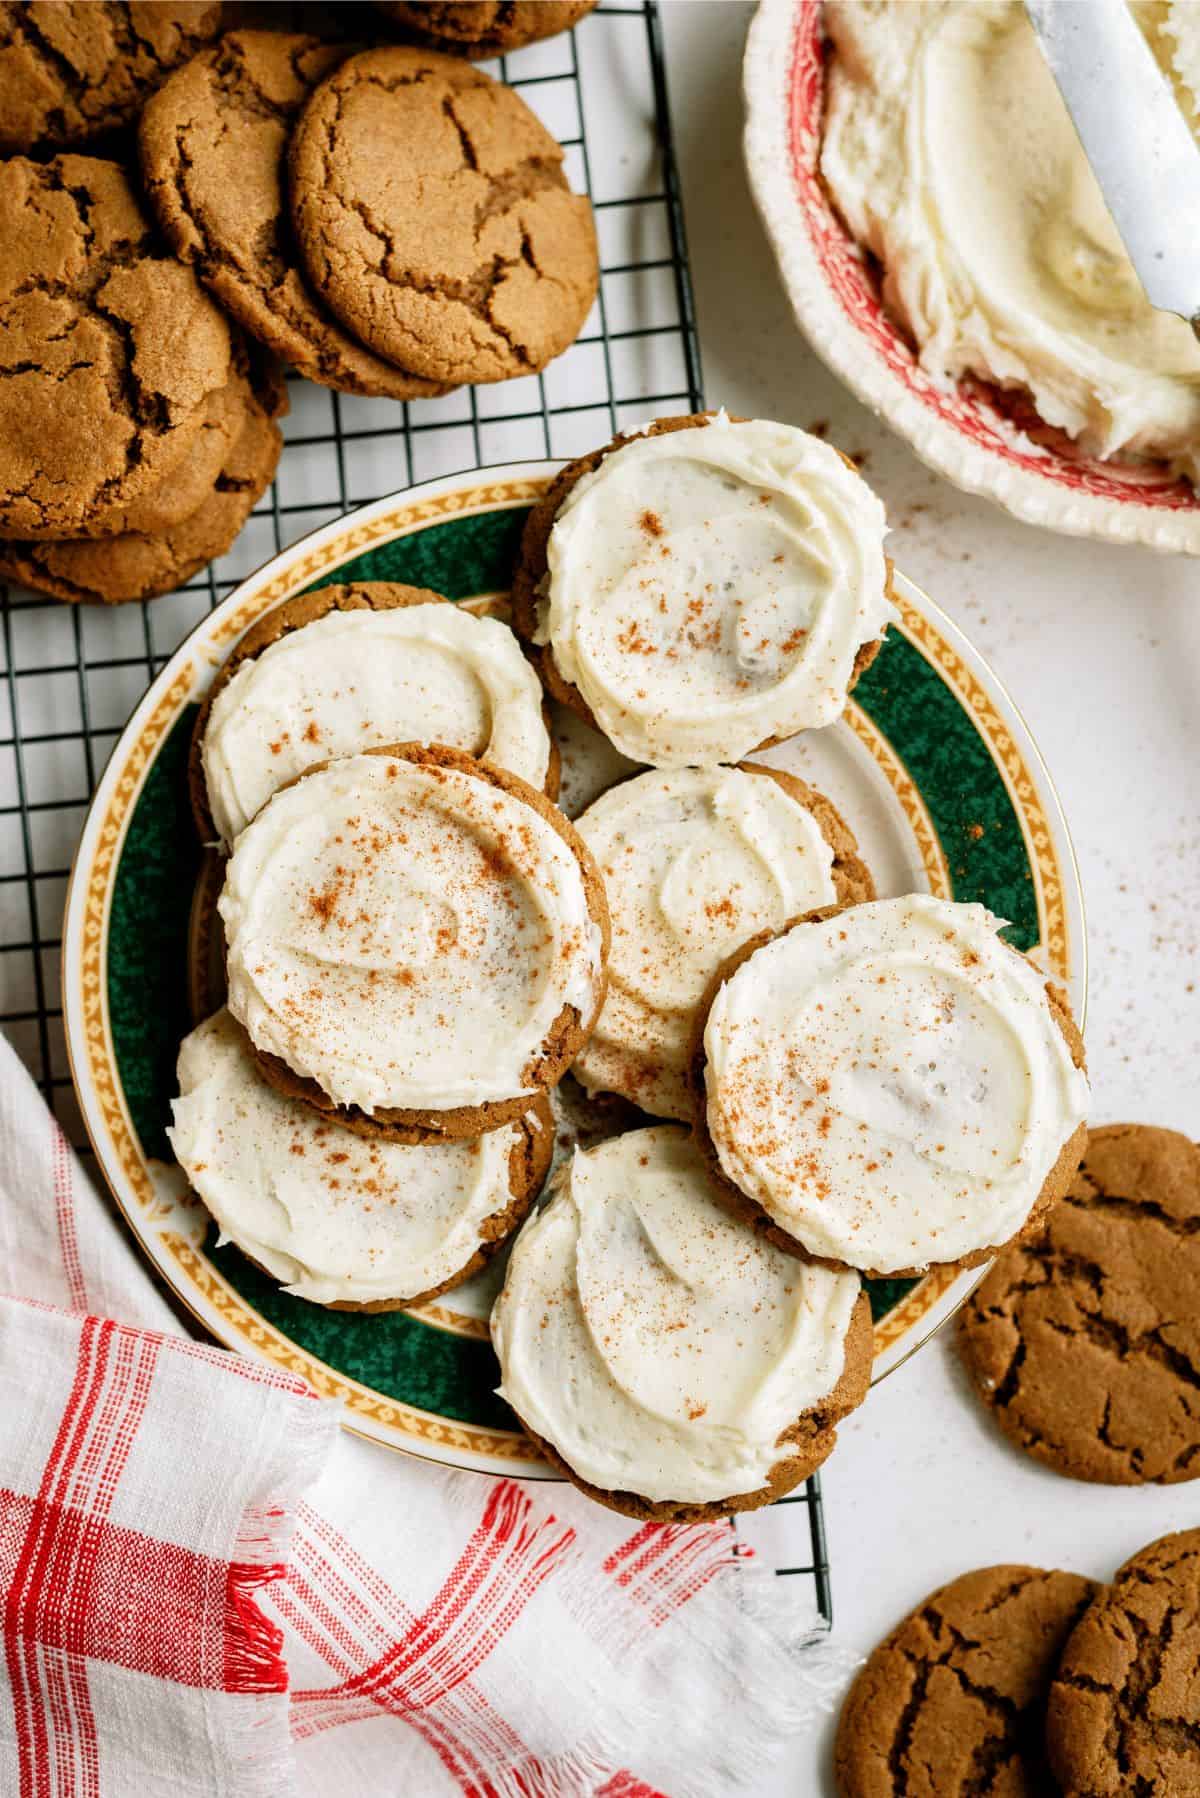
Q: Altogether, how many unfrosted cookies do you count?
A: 10